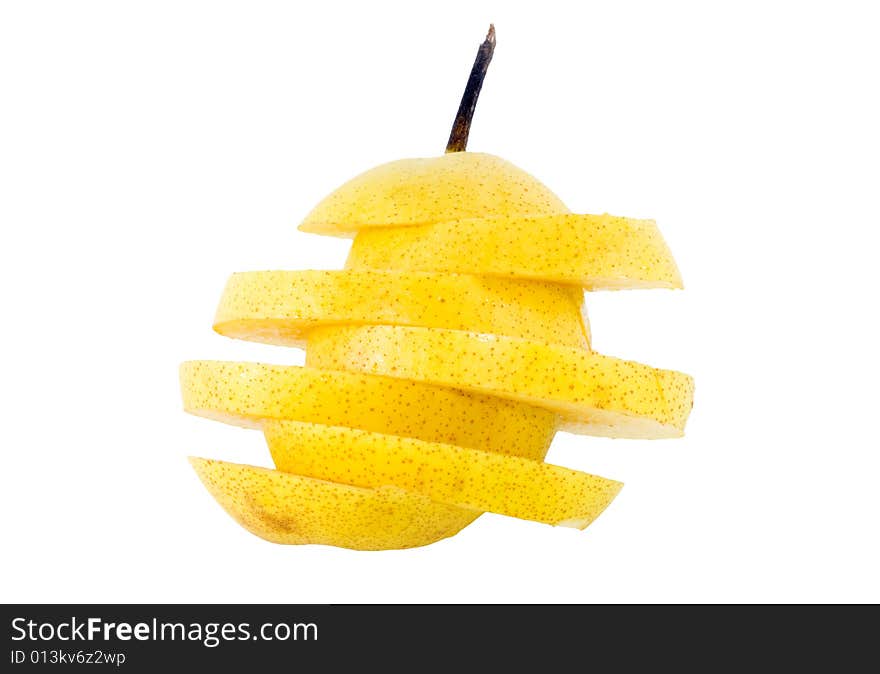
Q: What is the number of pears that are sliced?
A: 1